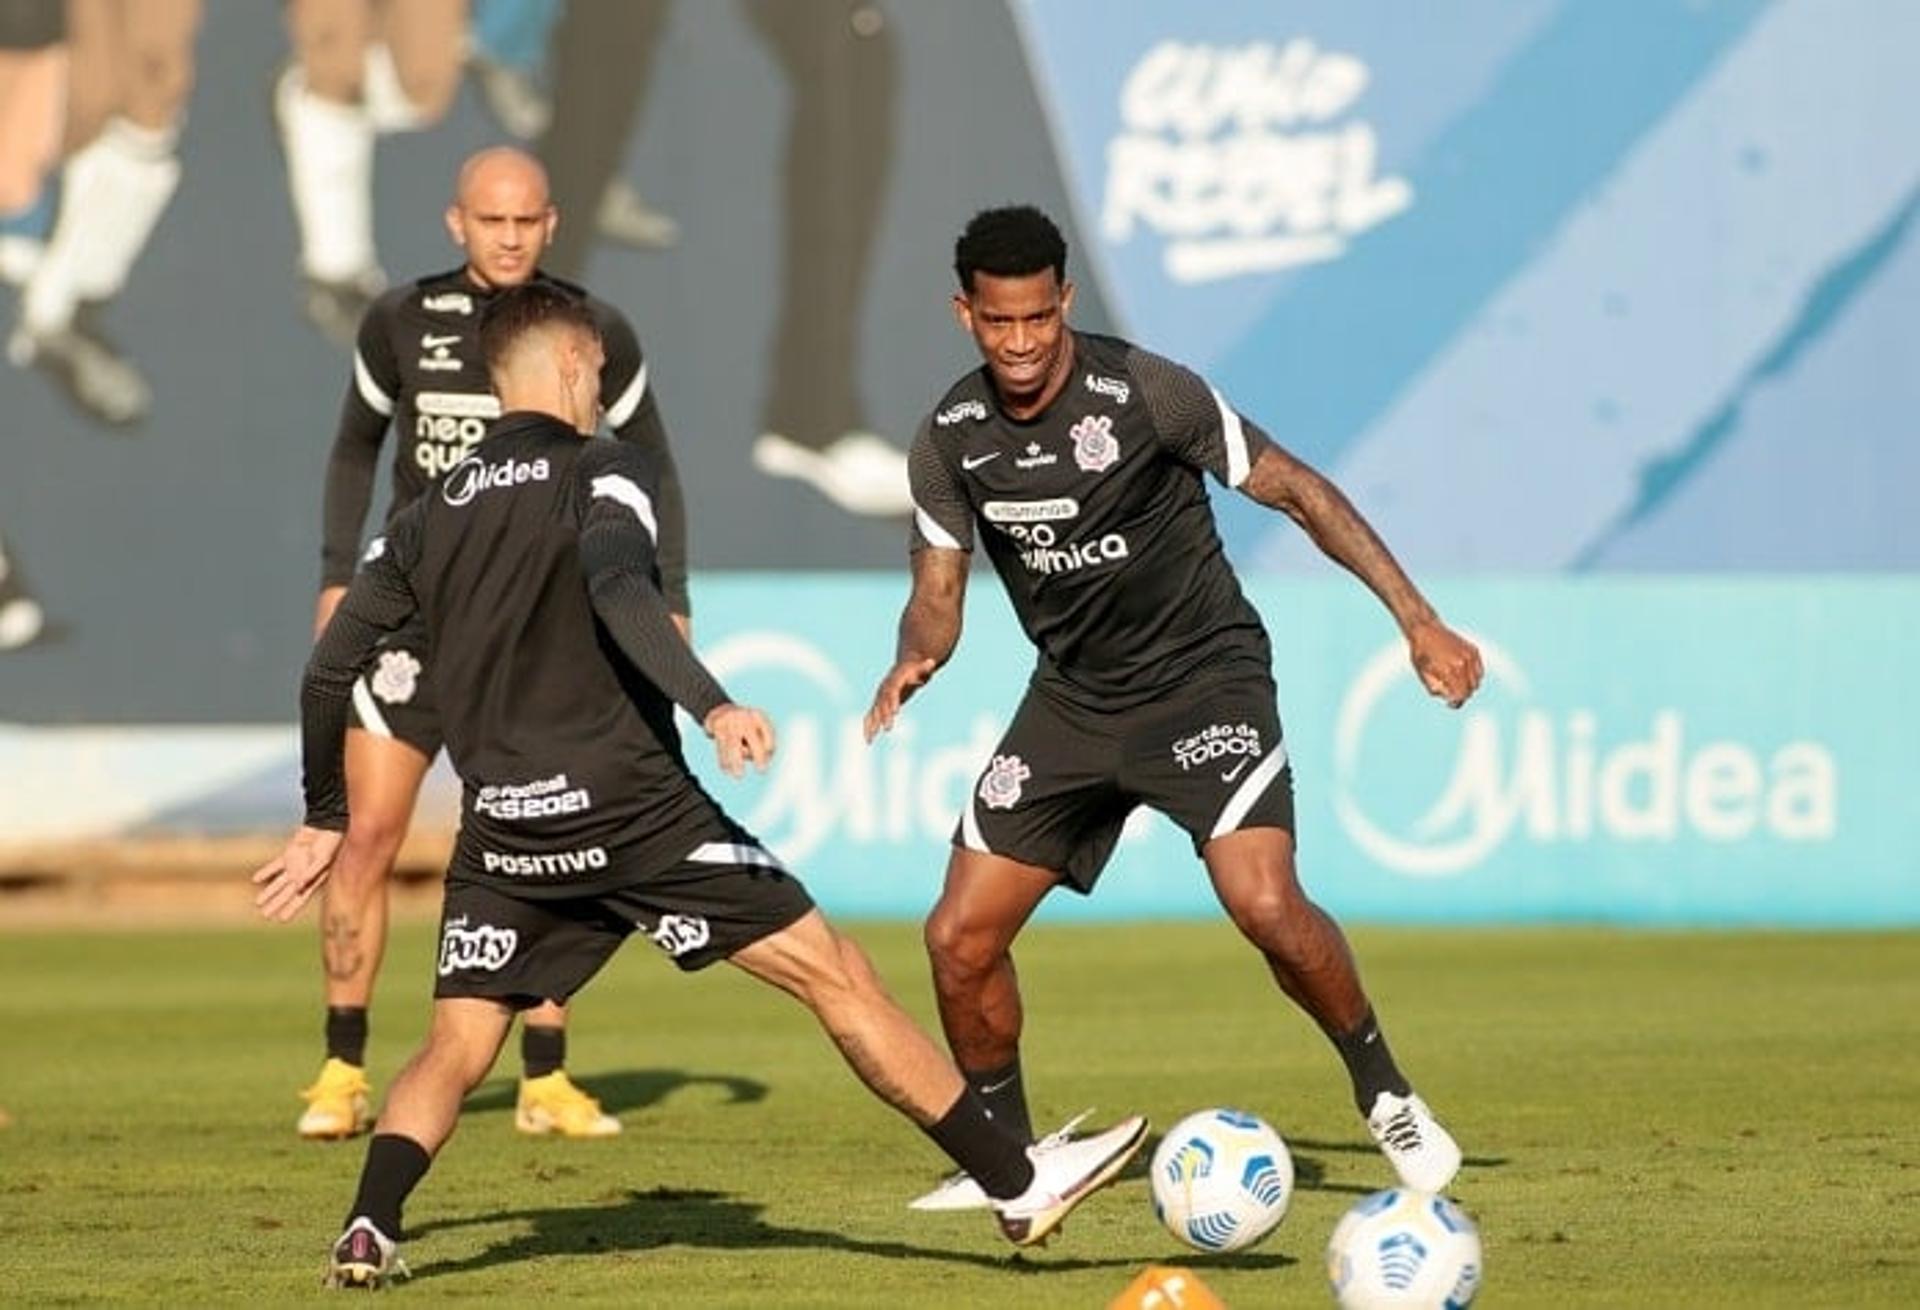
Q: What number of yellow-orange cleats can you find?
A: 2